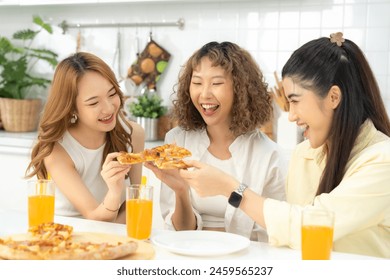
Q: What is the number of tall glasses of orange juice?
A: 3